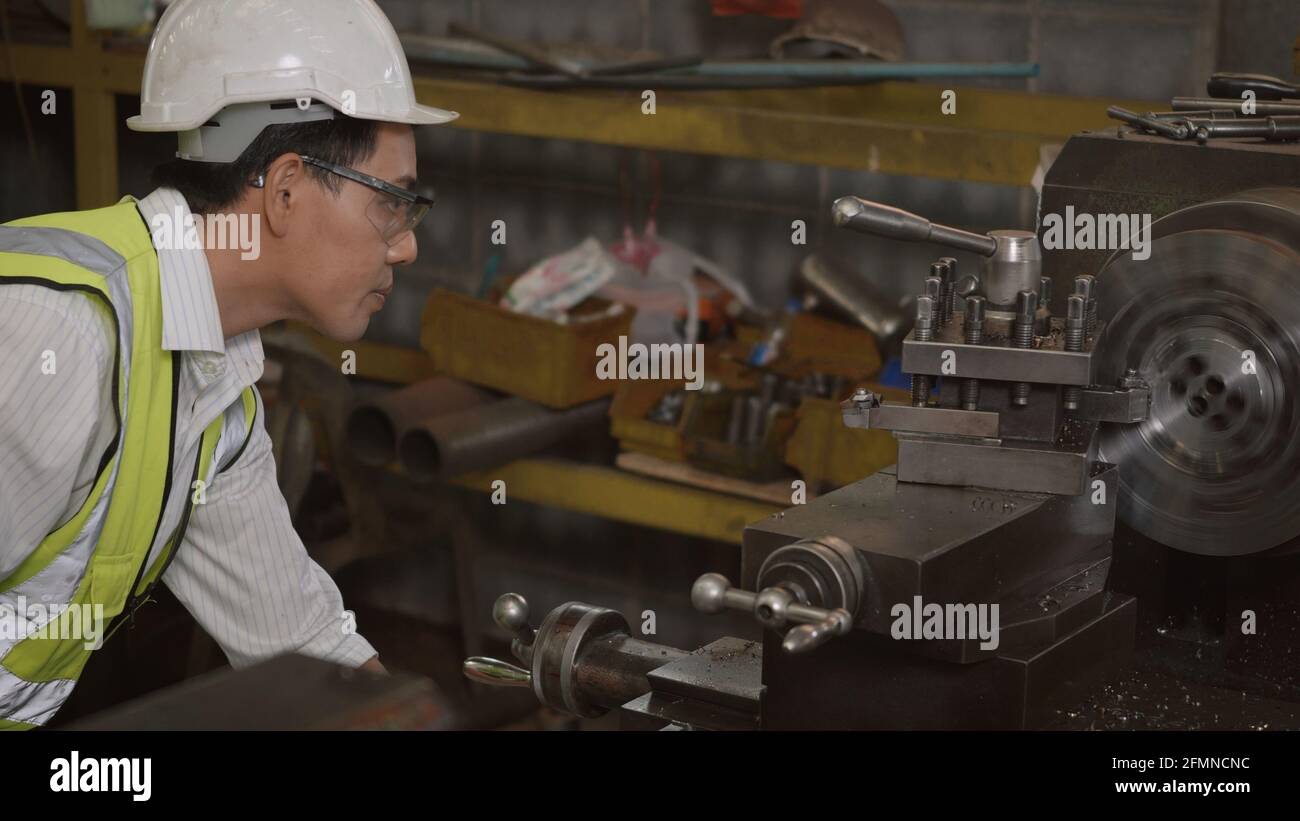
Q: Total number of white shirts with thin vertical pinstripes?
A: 1